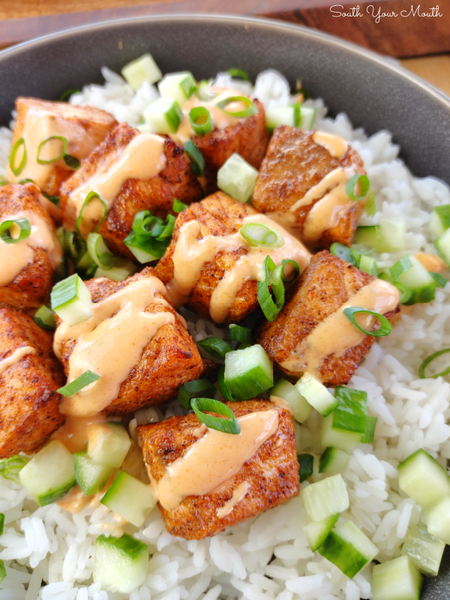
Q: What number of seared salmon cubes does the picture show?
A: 10